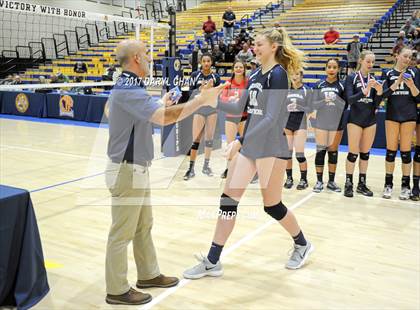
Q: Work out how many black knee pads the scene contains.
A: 13